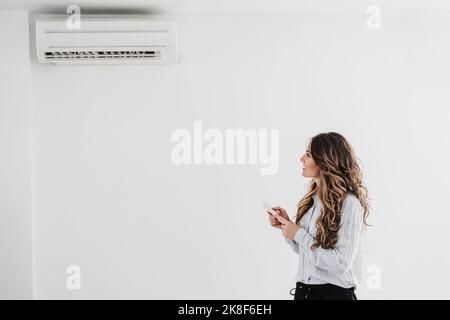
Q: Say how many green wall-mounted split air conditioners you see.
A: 0